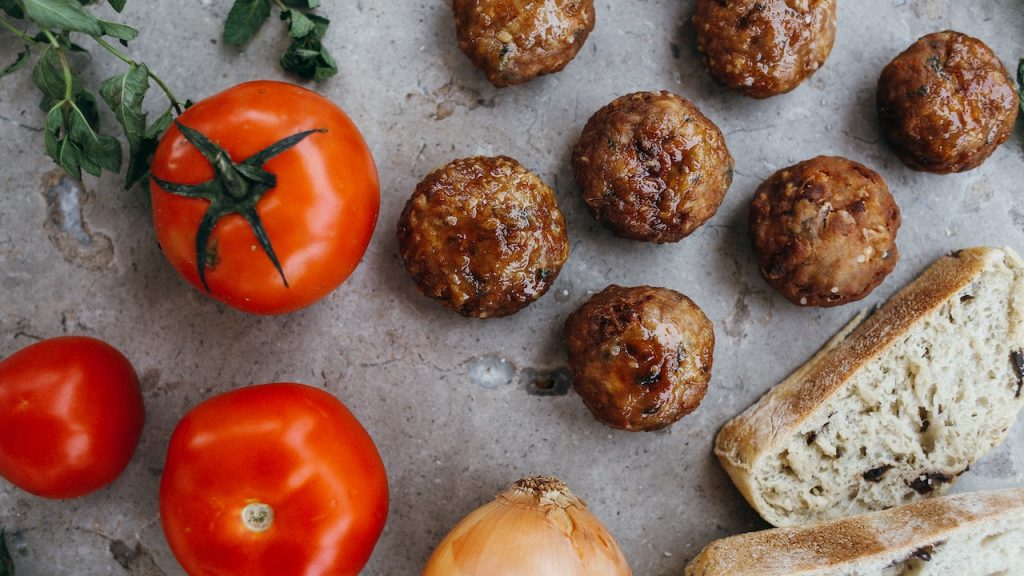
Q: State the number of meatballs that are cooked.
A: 7